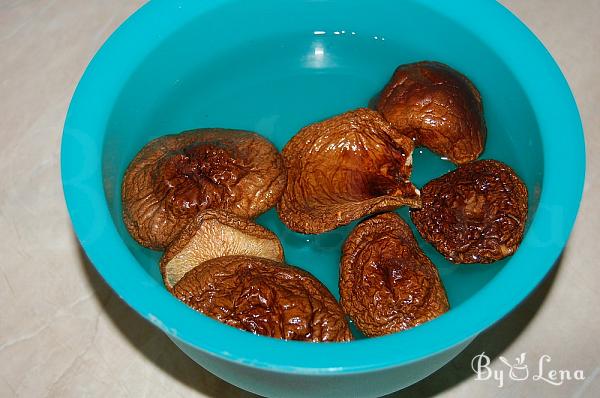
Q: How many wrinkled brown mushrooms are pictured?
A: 7